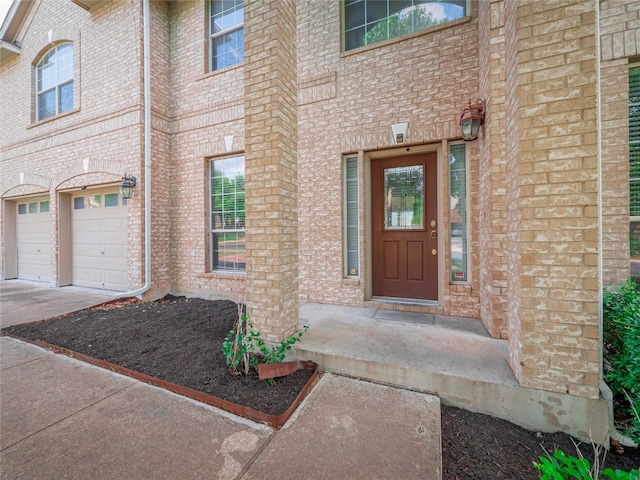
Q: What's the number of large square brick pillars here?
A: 2